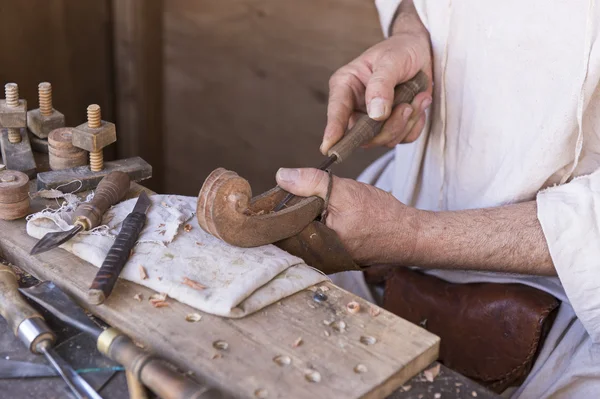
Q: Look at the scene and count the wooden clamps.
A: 3